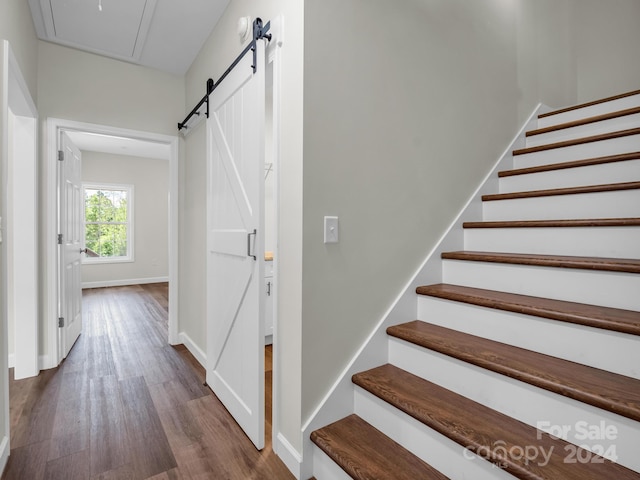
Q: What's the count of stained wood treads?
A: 11